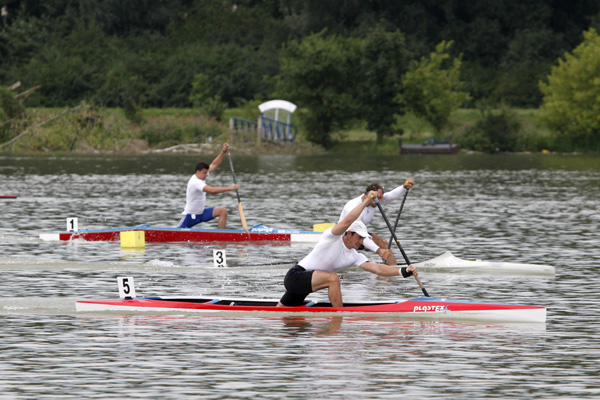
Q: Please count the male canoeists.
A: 3